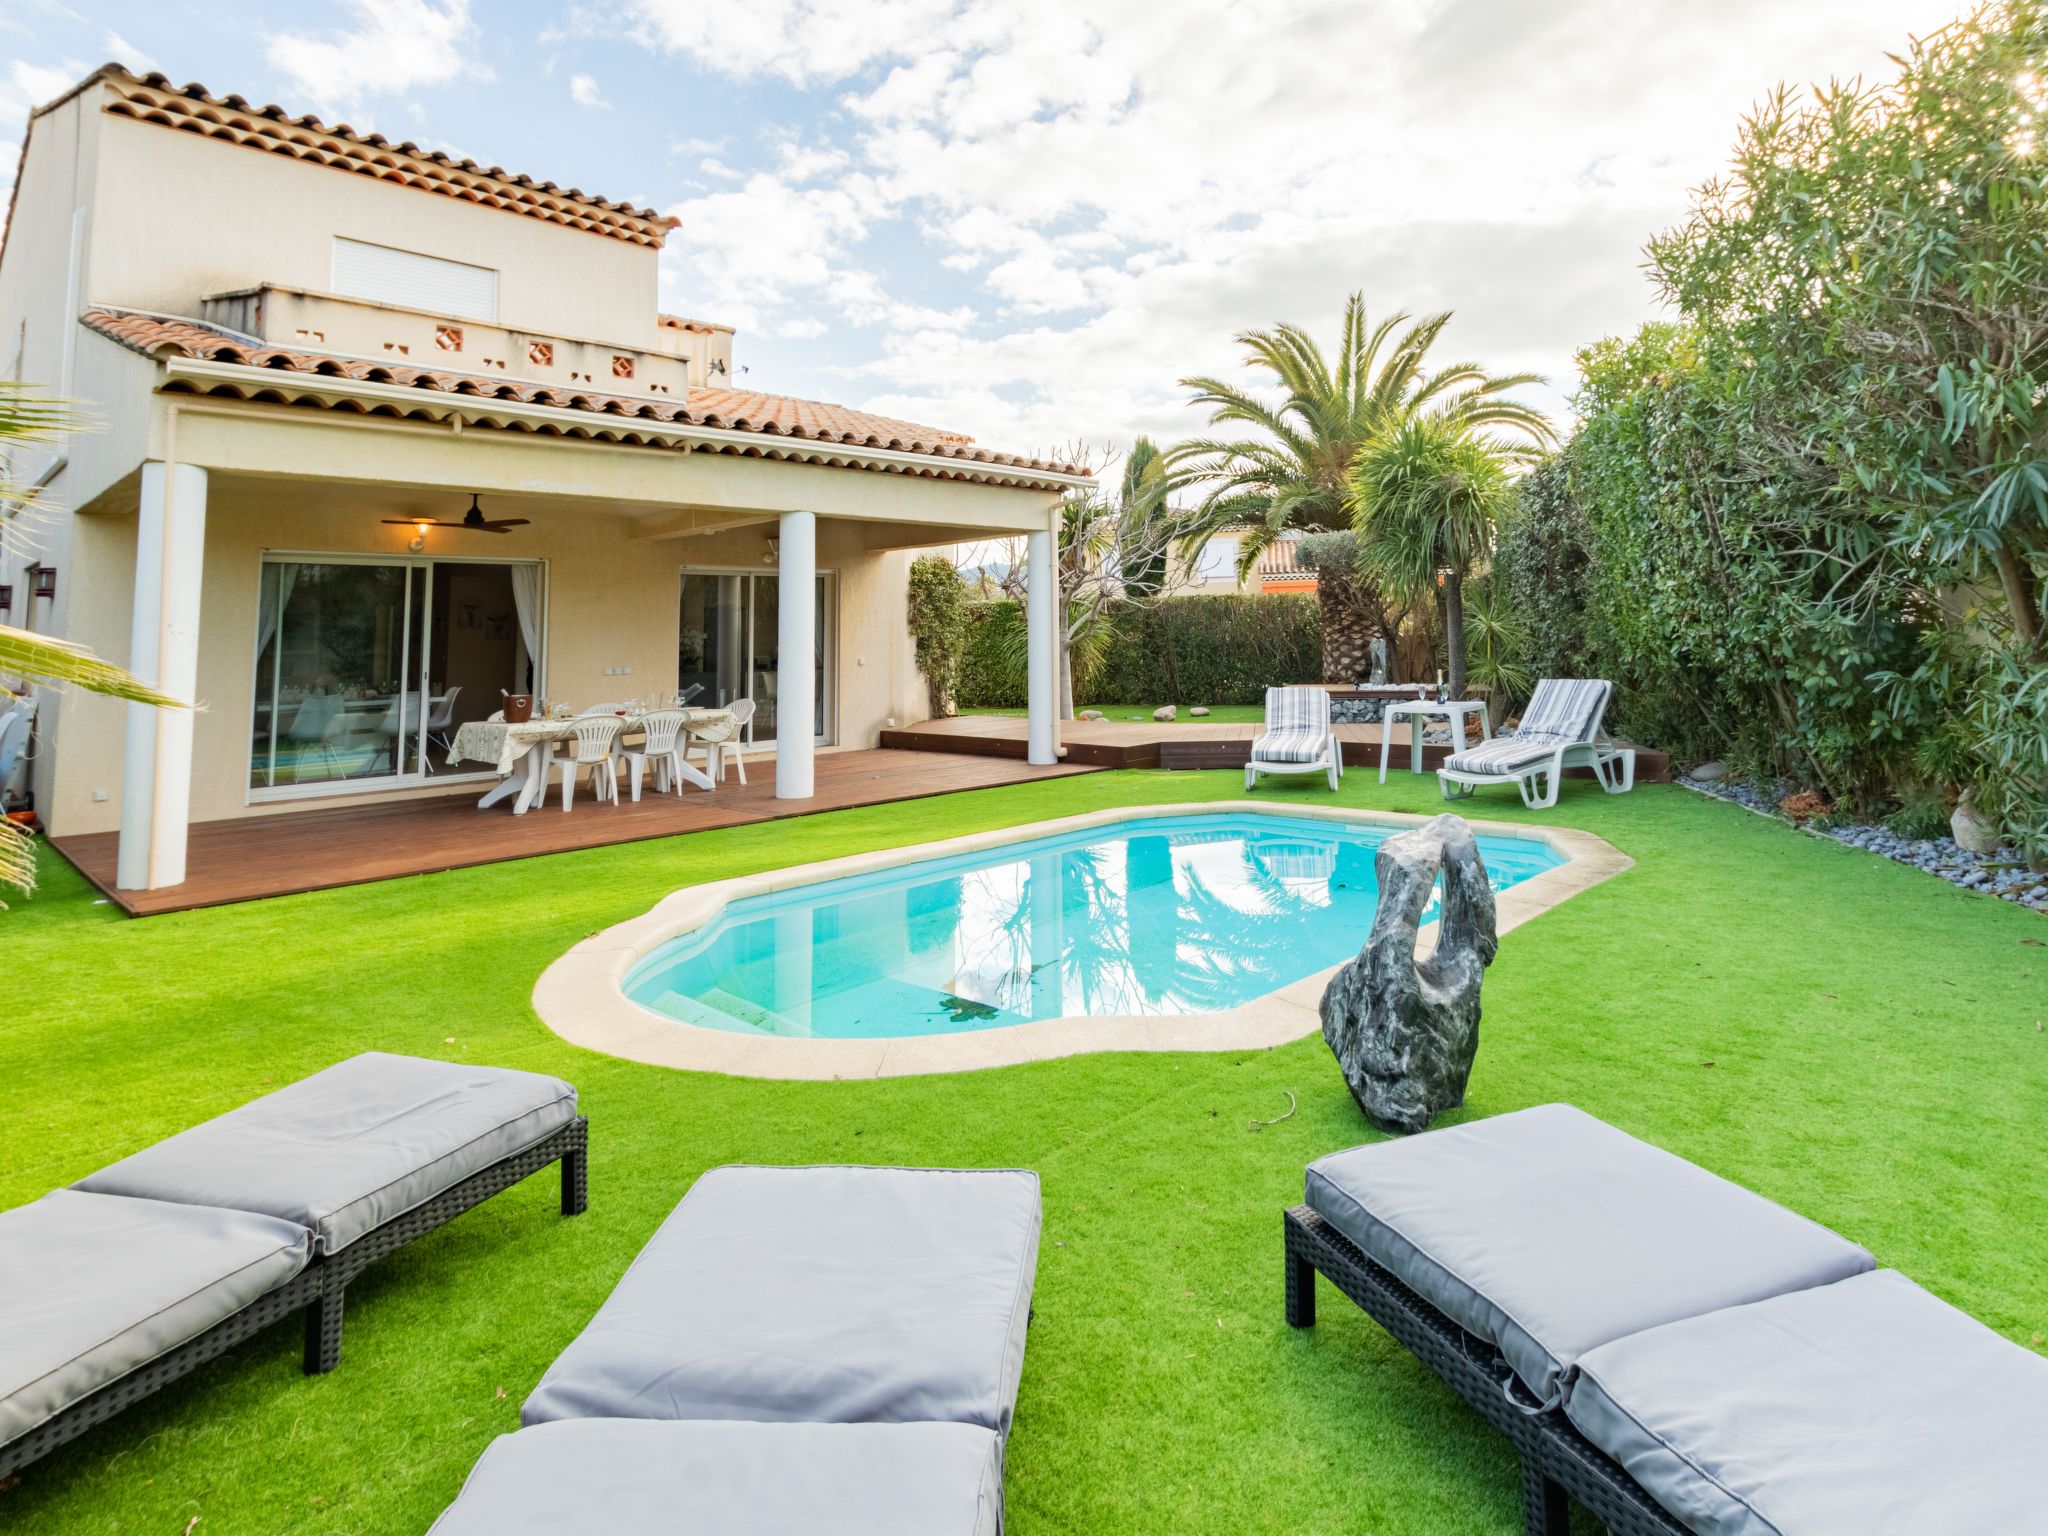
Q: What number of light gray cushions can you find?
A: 6